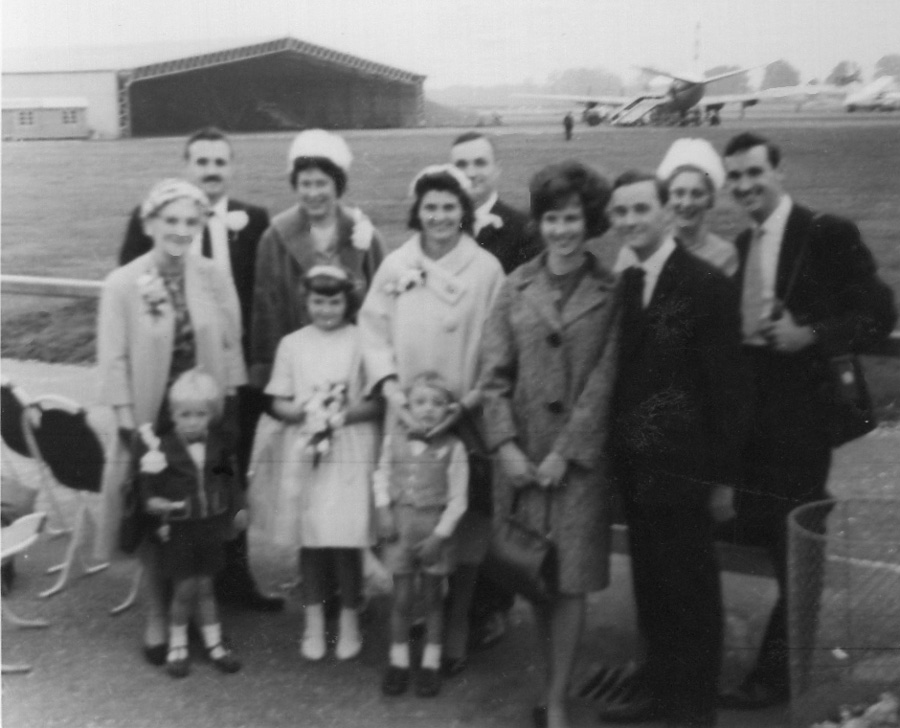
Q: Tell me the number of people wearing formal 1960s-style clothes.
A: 12